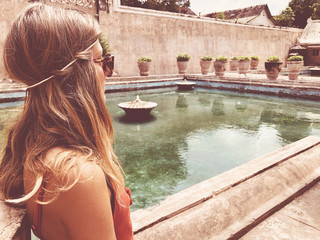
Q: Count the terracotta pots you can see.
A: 9